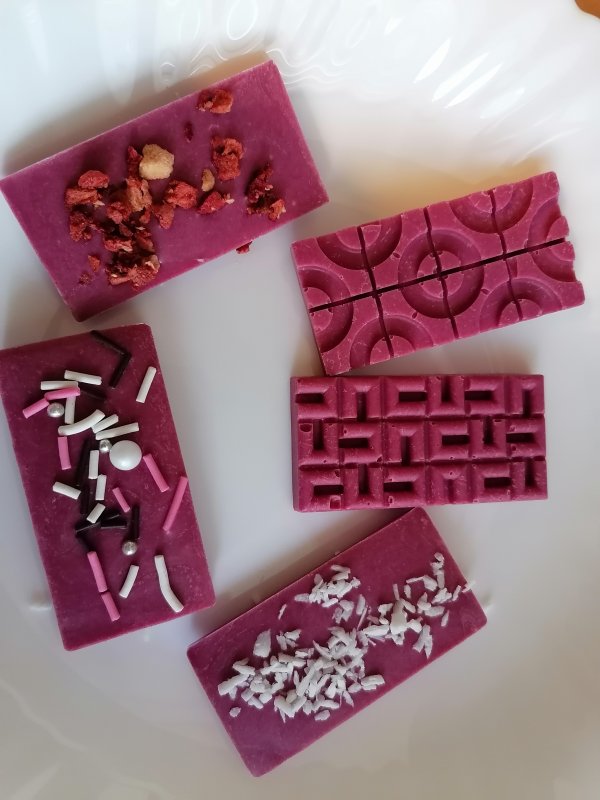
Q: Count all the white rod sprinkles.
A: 13